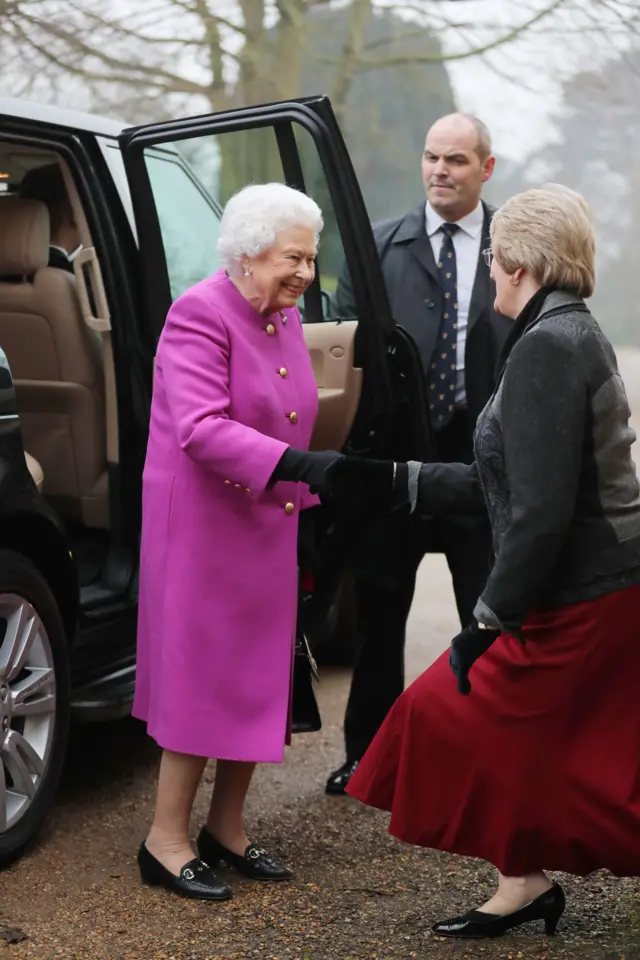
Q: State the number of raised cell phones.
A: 0